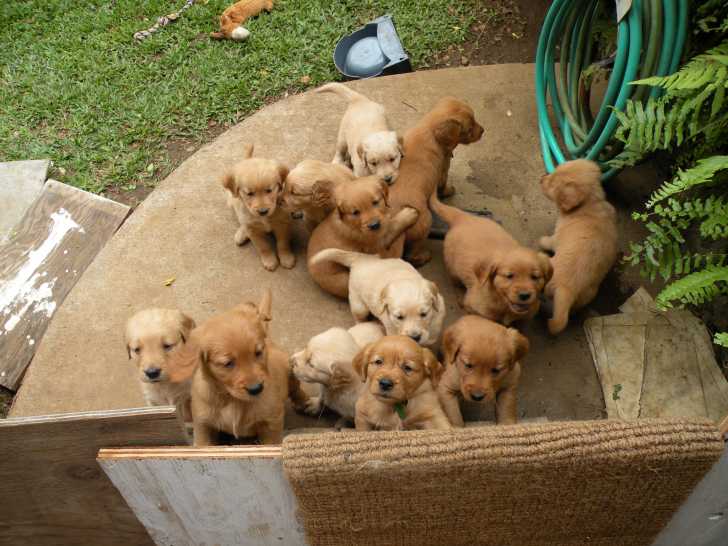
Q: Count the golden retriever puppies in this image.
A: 13